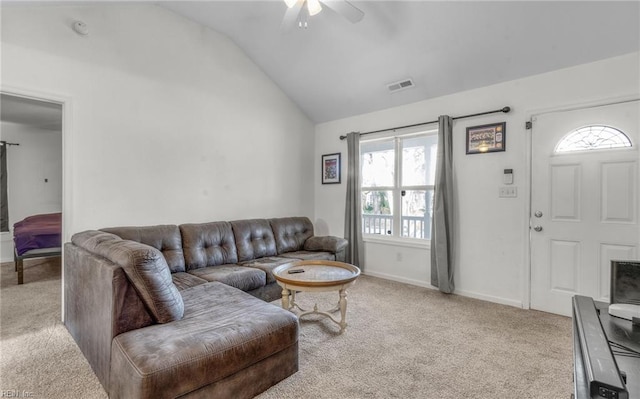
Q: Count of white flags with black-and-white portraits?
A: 0